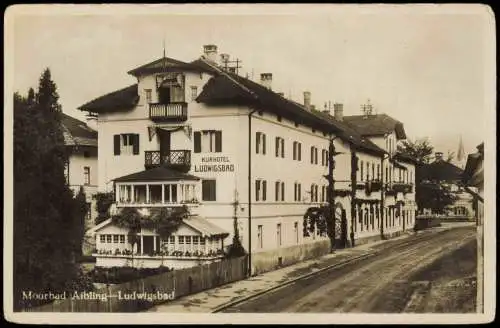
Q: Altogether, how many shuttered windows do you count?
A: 13